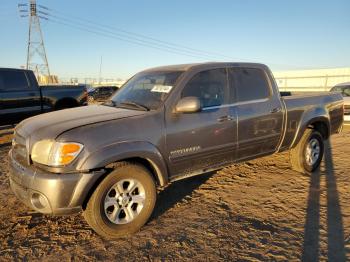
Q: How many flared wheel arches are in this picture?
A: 2